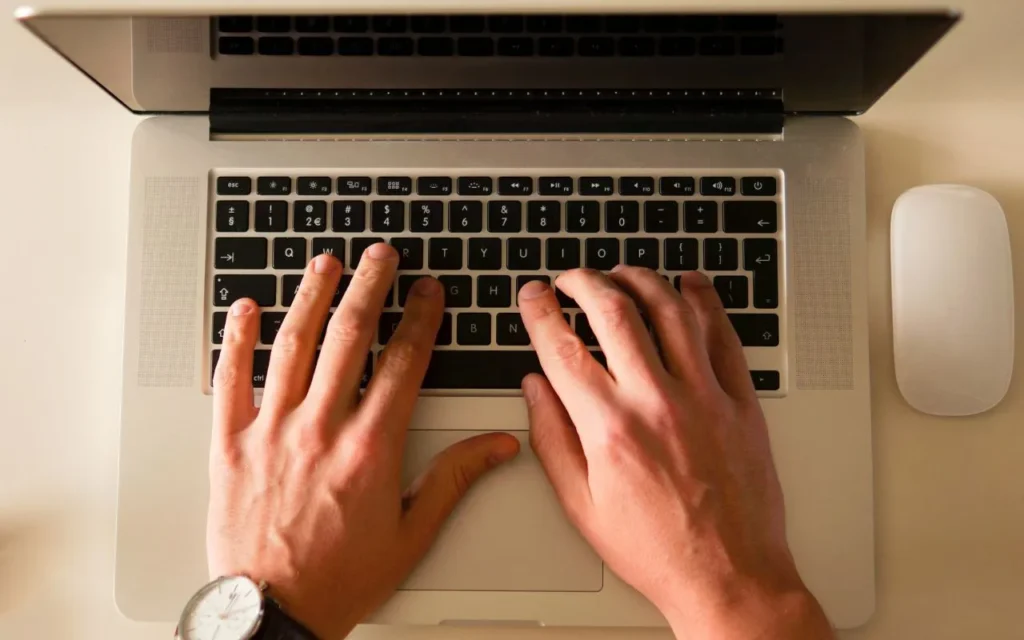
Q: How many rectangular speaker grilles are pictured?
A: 2